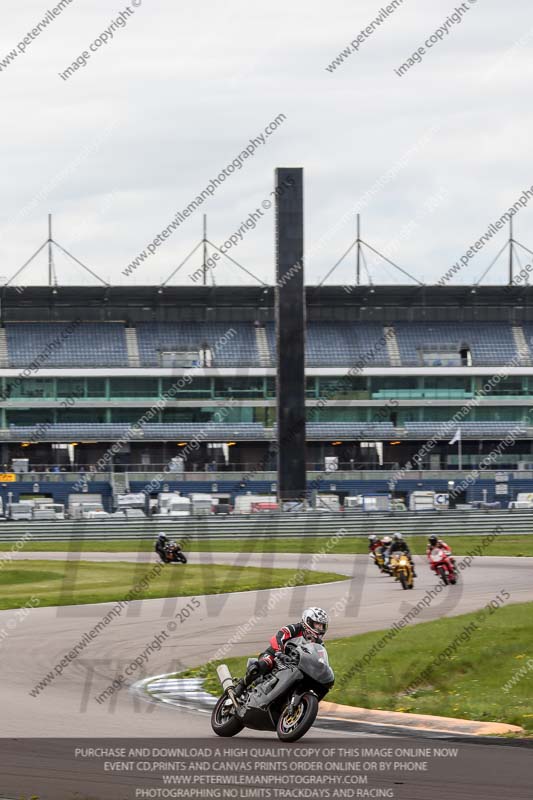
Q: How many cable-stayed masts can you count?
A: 4